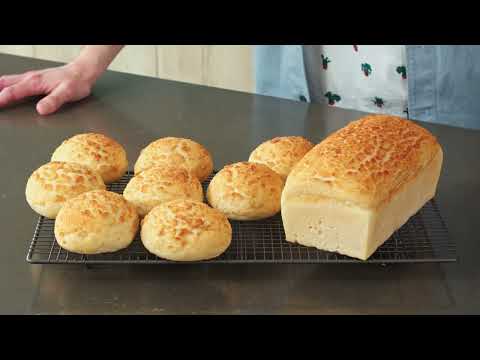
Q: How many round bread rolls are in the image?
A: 8